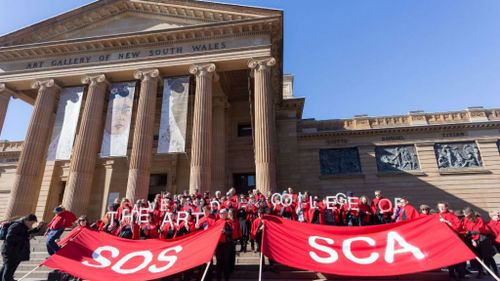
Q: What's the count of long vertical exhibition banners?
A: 3